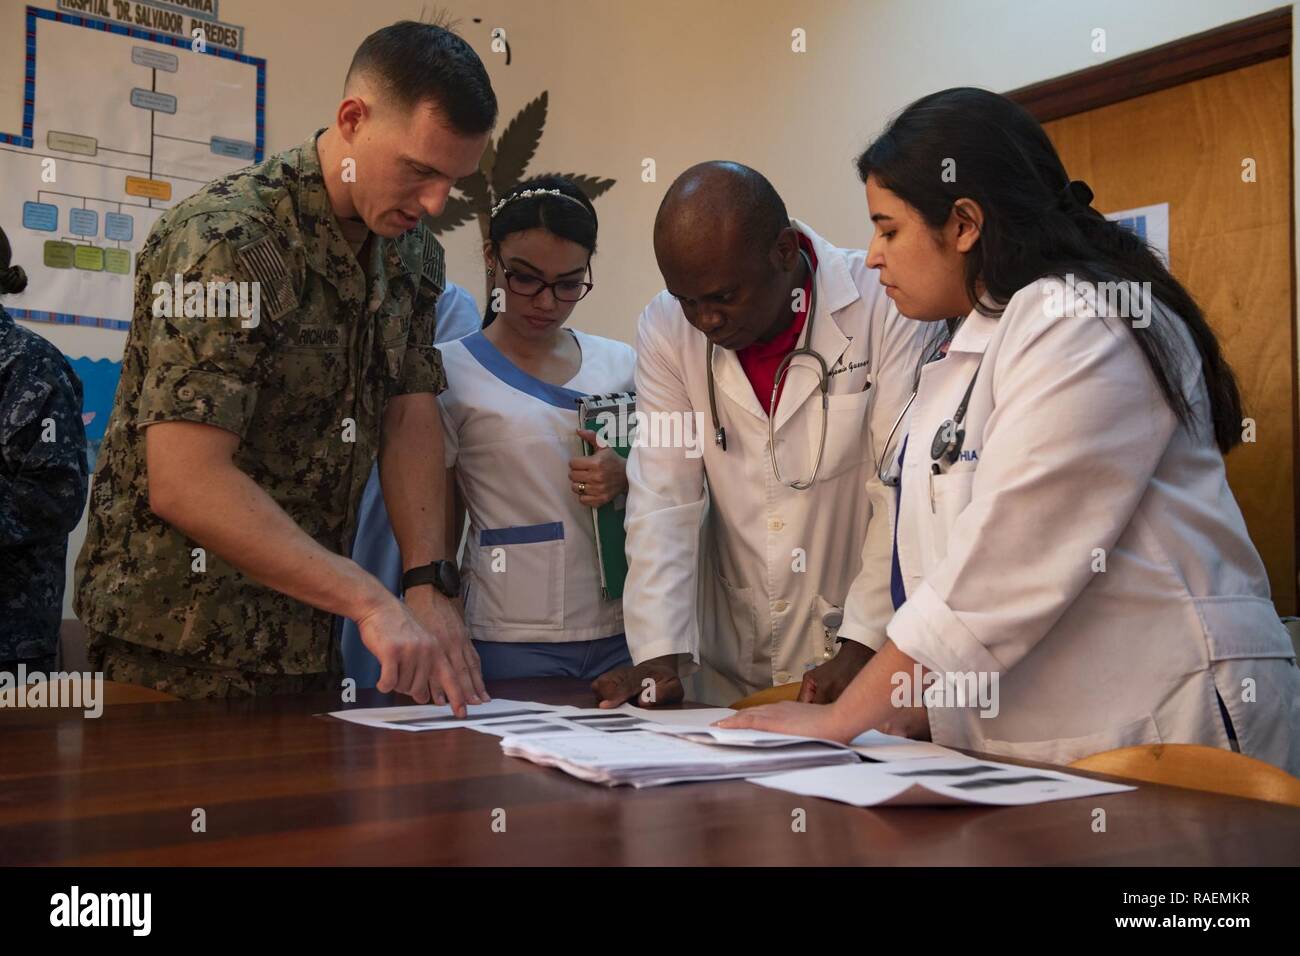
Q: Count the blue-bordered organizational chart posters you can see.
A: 1